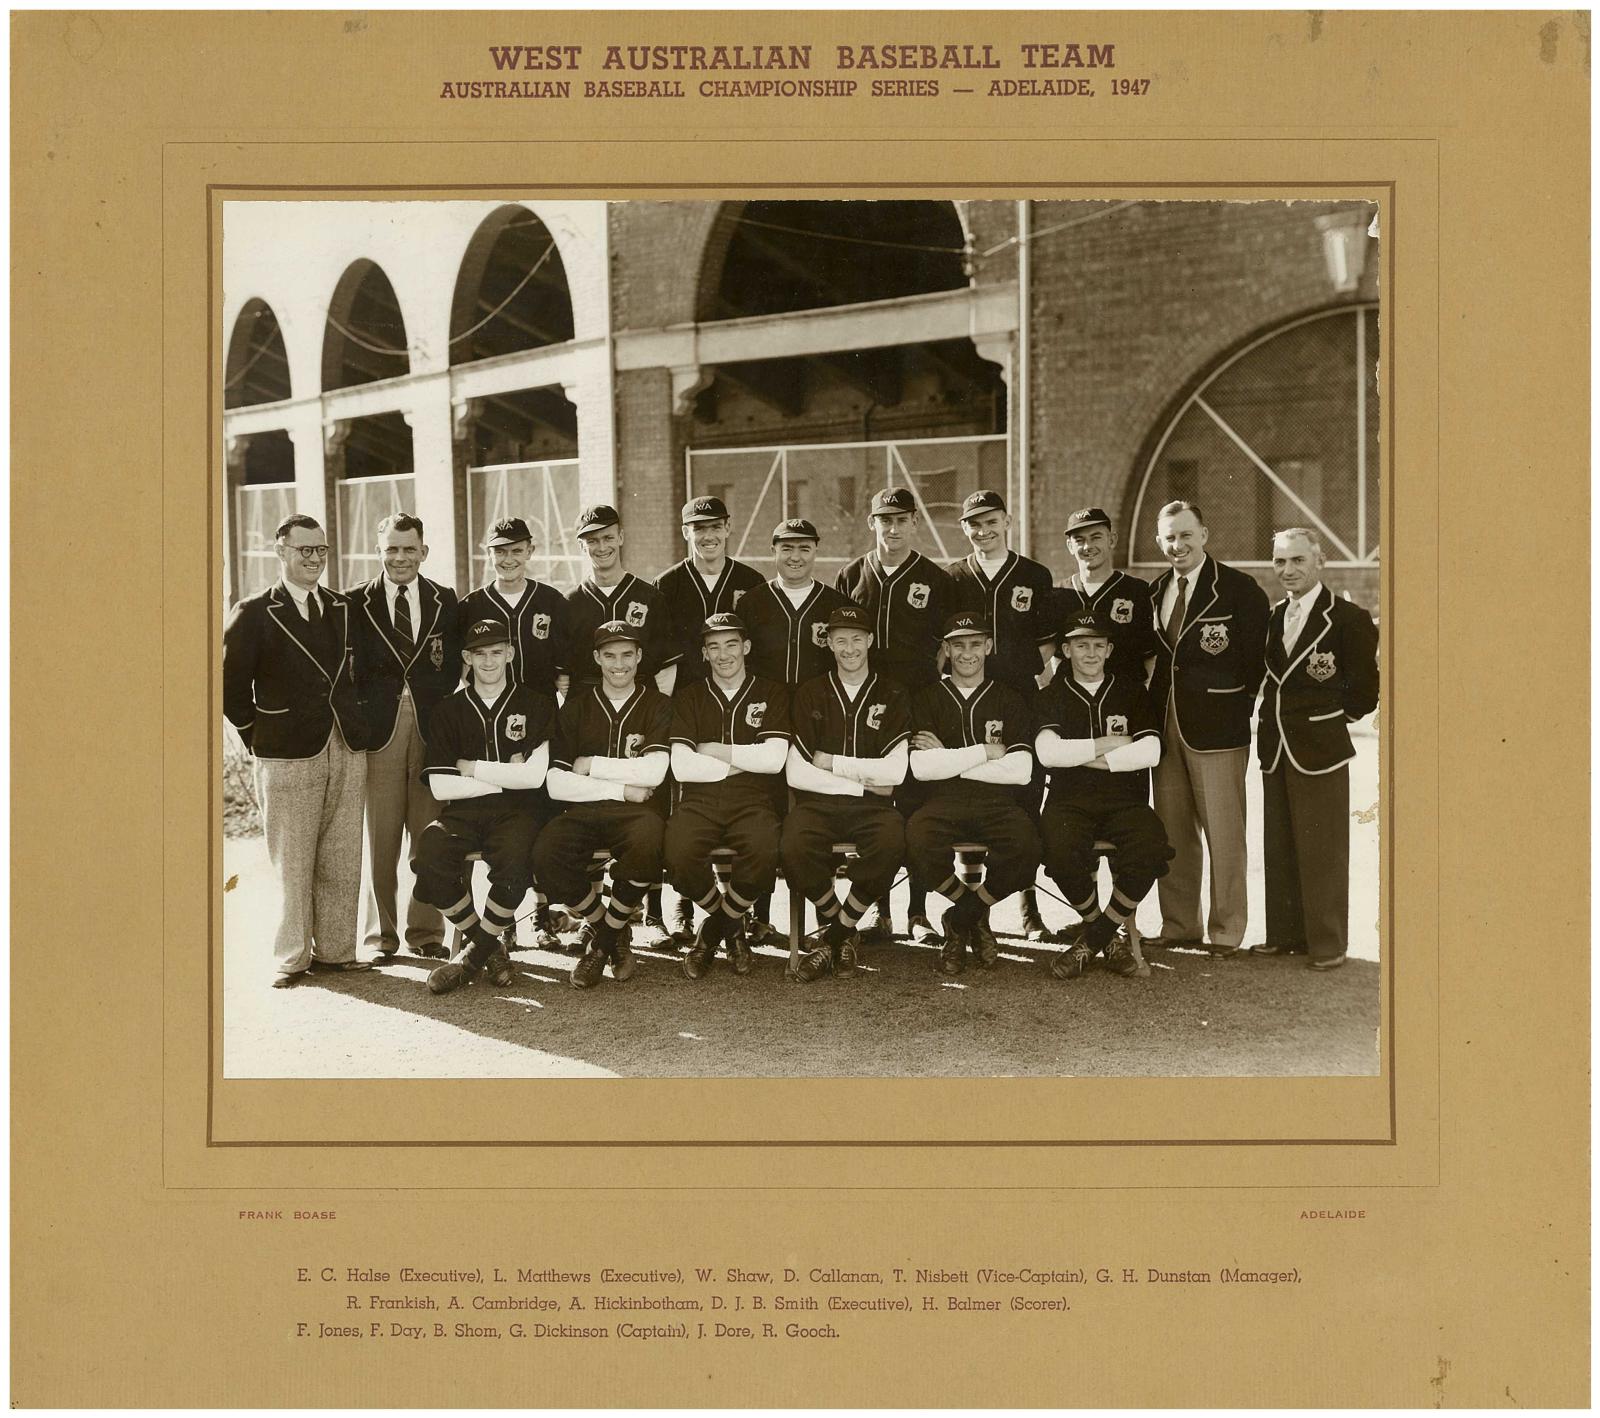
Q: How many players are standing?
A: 7